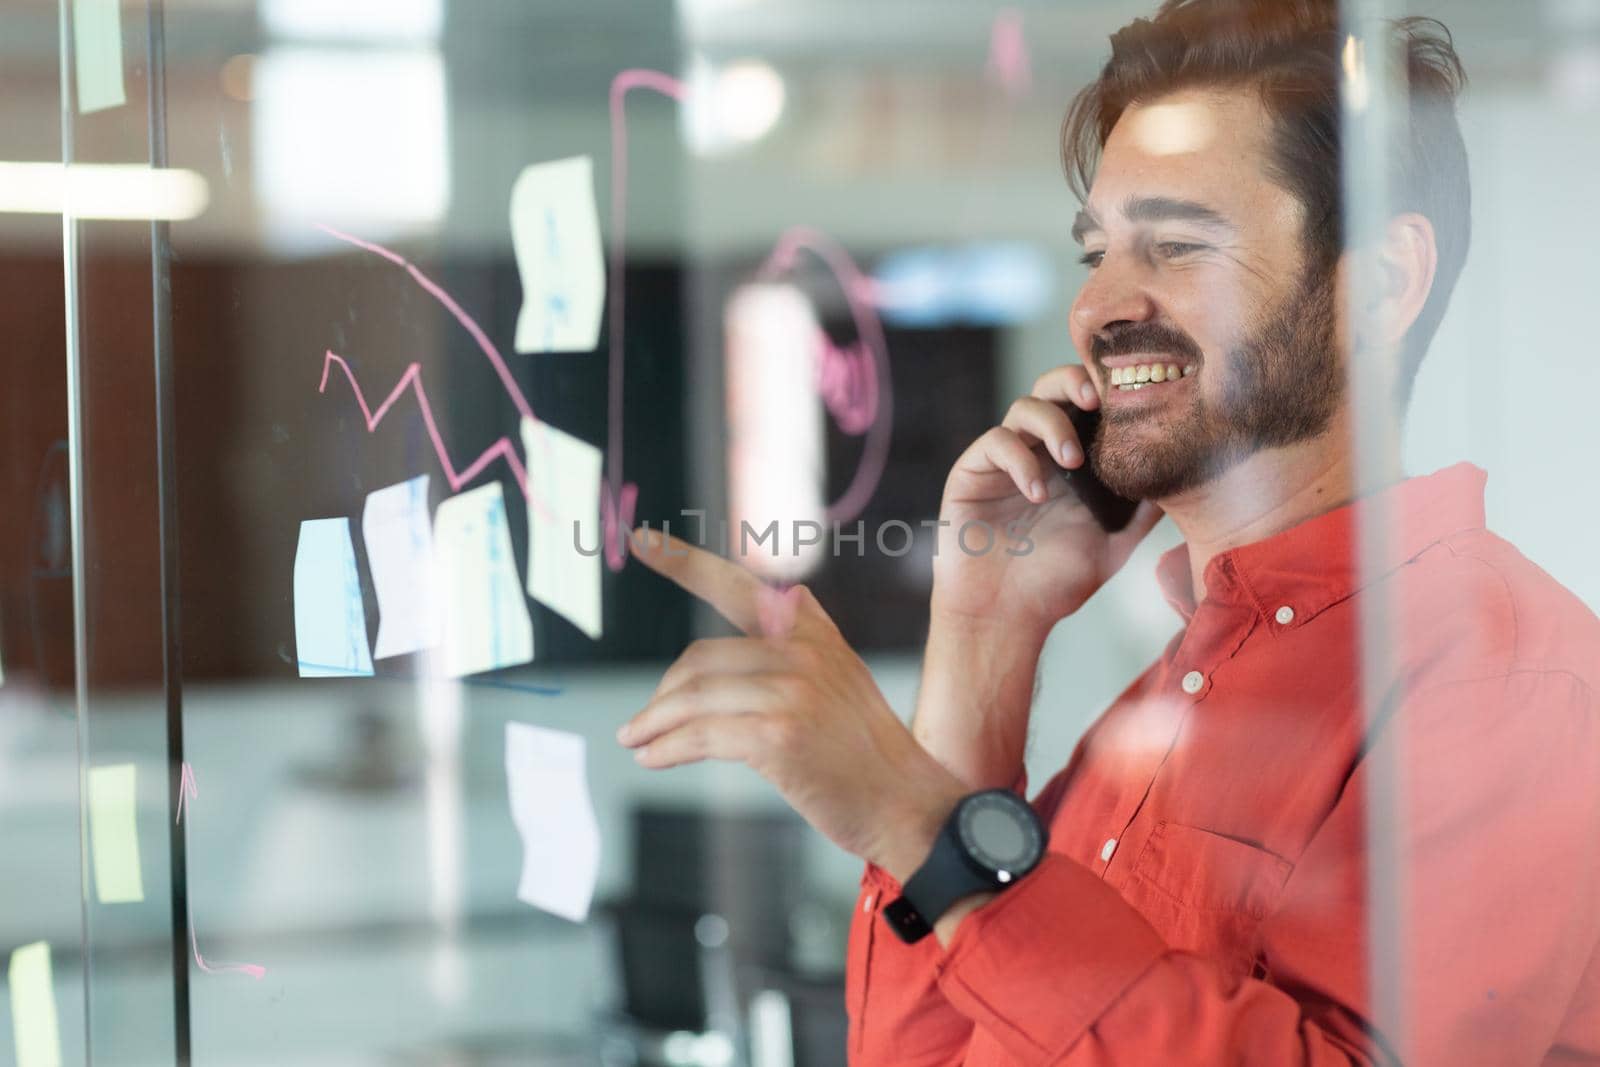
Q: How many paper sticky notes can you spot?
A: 9